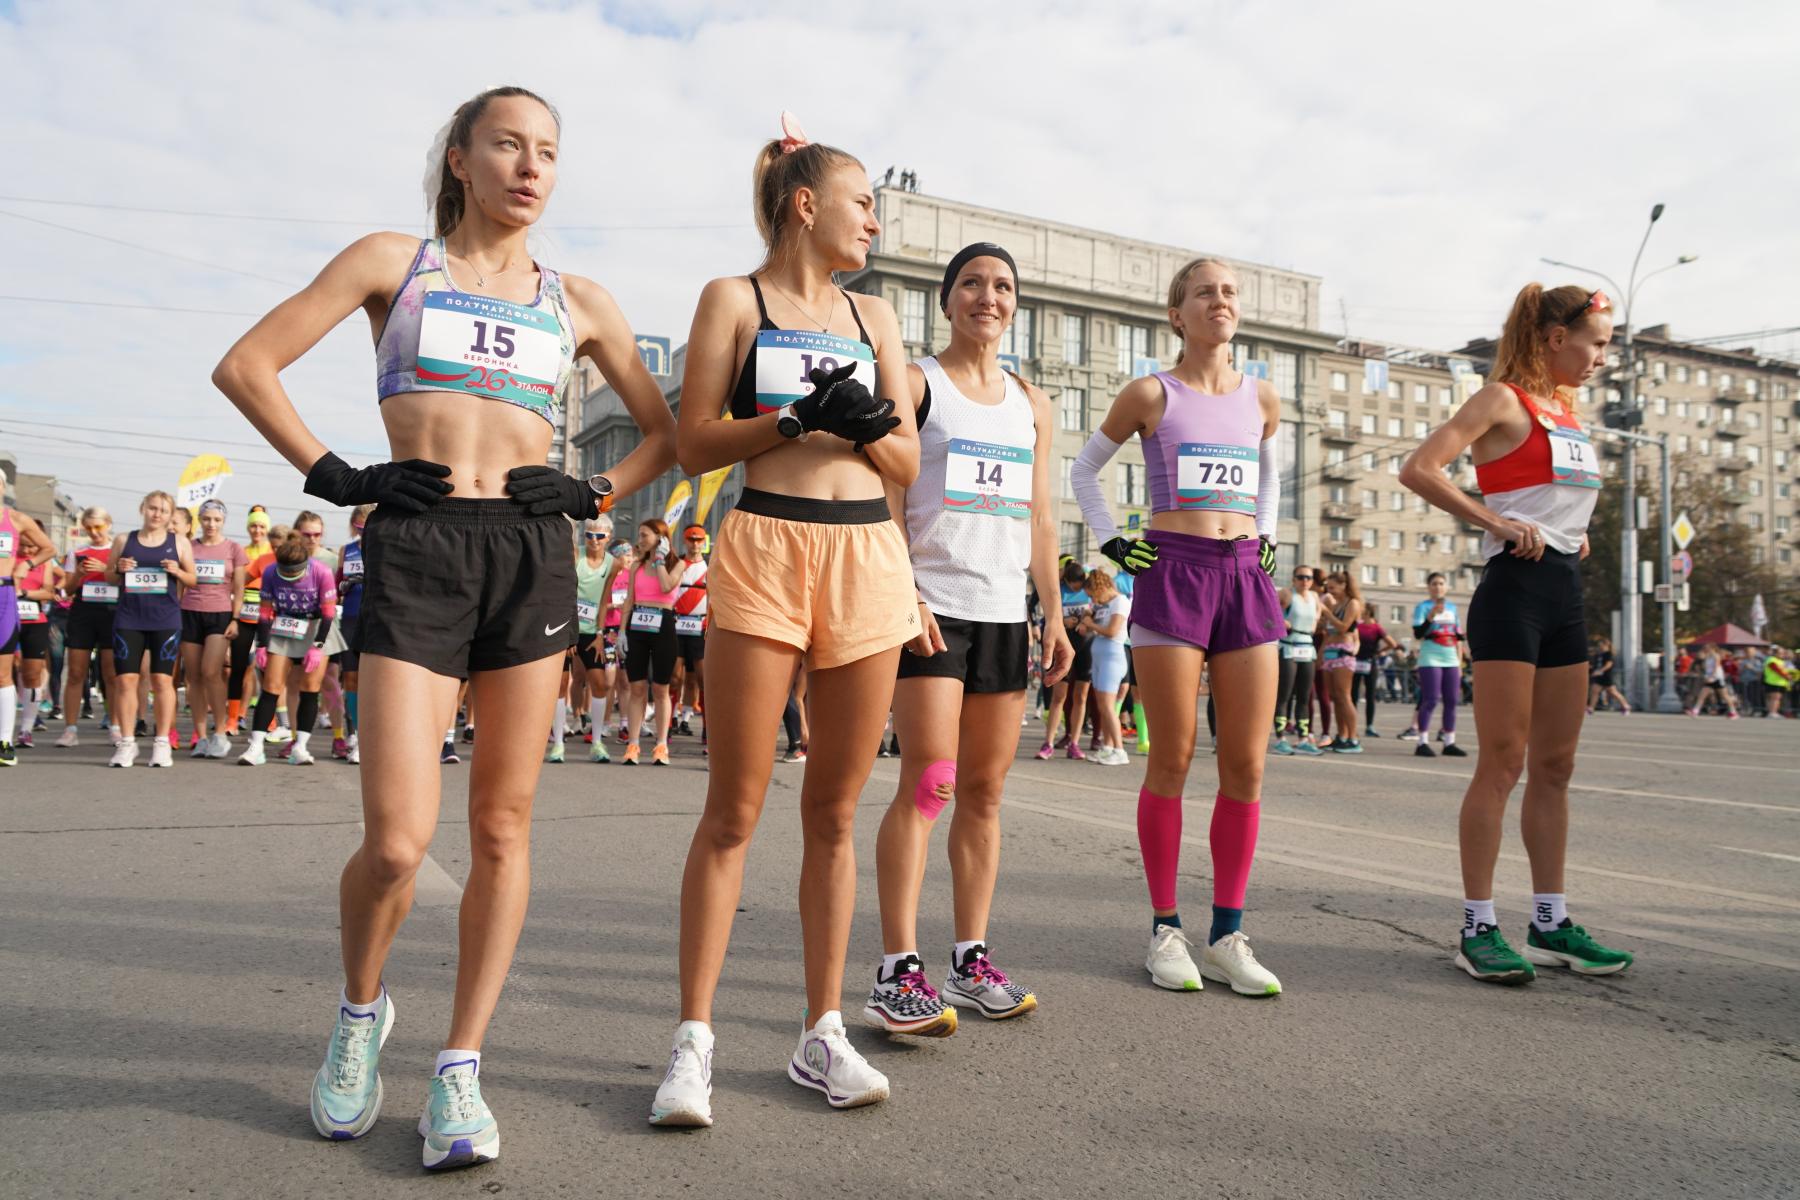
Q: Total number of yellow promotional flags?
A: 3